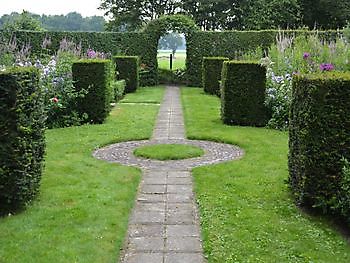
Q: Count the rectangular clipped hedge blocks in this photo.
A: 6